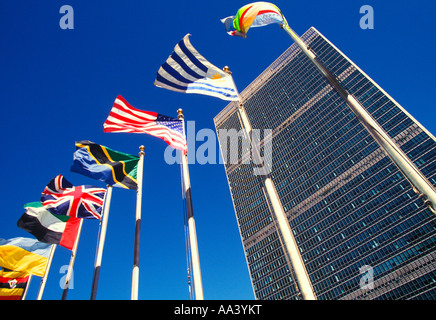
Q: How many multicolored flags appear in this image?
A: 8